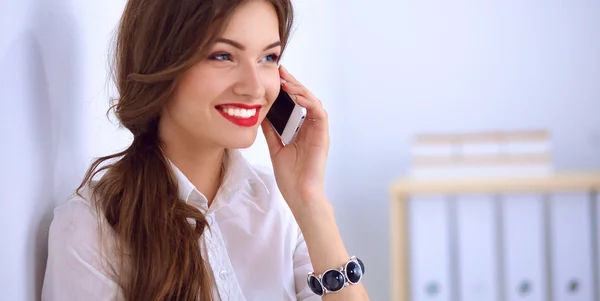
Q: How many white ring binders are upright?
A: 4